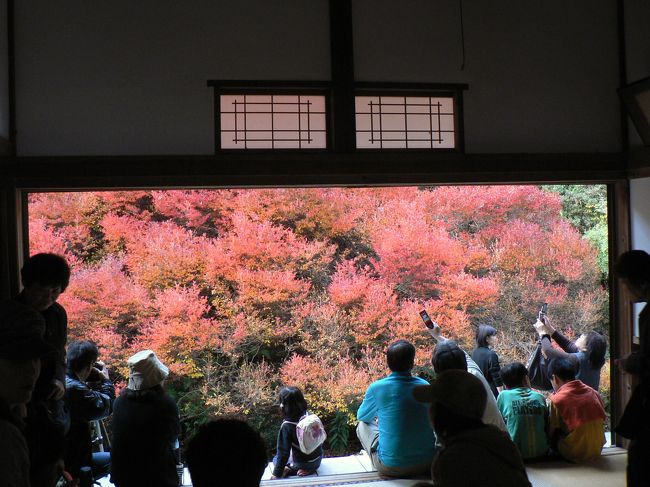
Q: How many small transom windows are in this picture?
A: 2